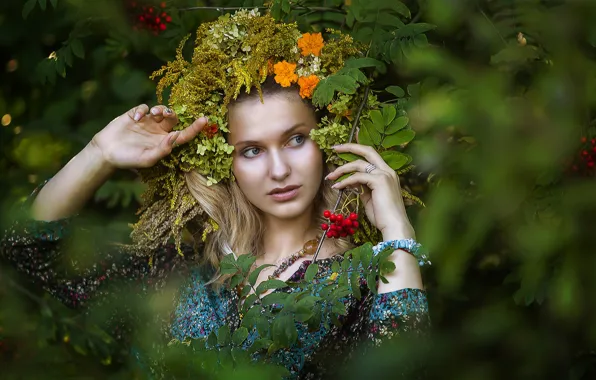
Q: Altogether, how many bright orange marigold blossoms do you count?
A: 3